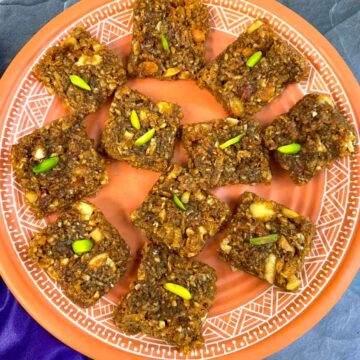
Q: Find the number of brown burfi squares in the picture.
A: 11